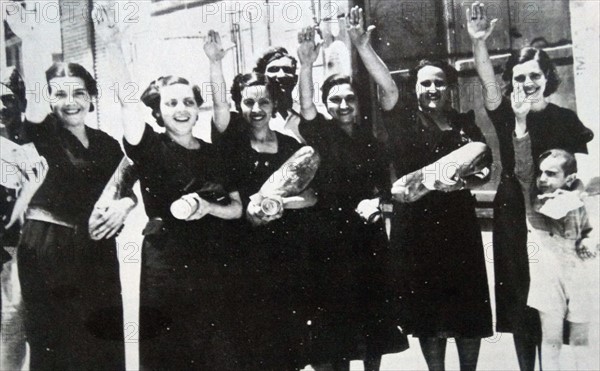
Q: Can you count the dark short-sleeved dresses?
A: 6